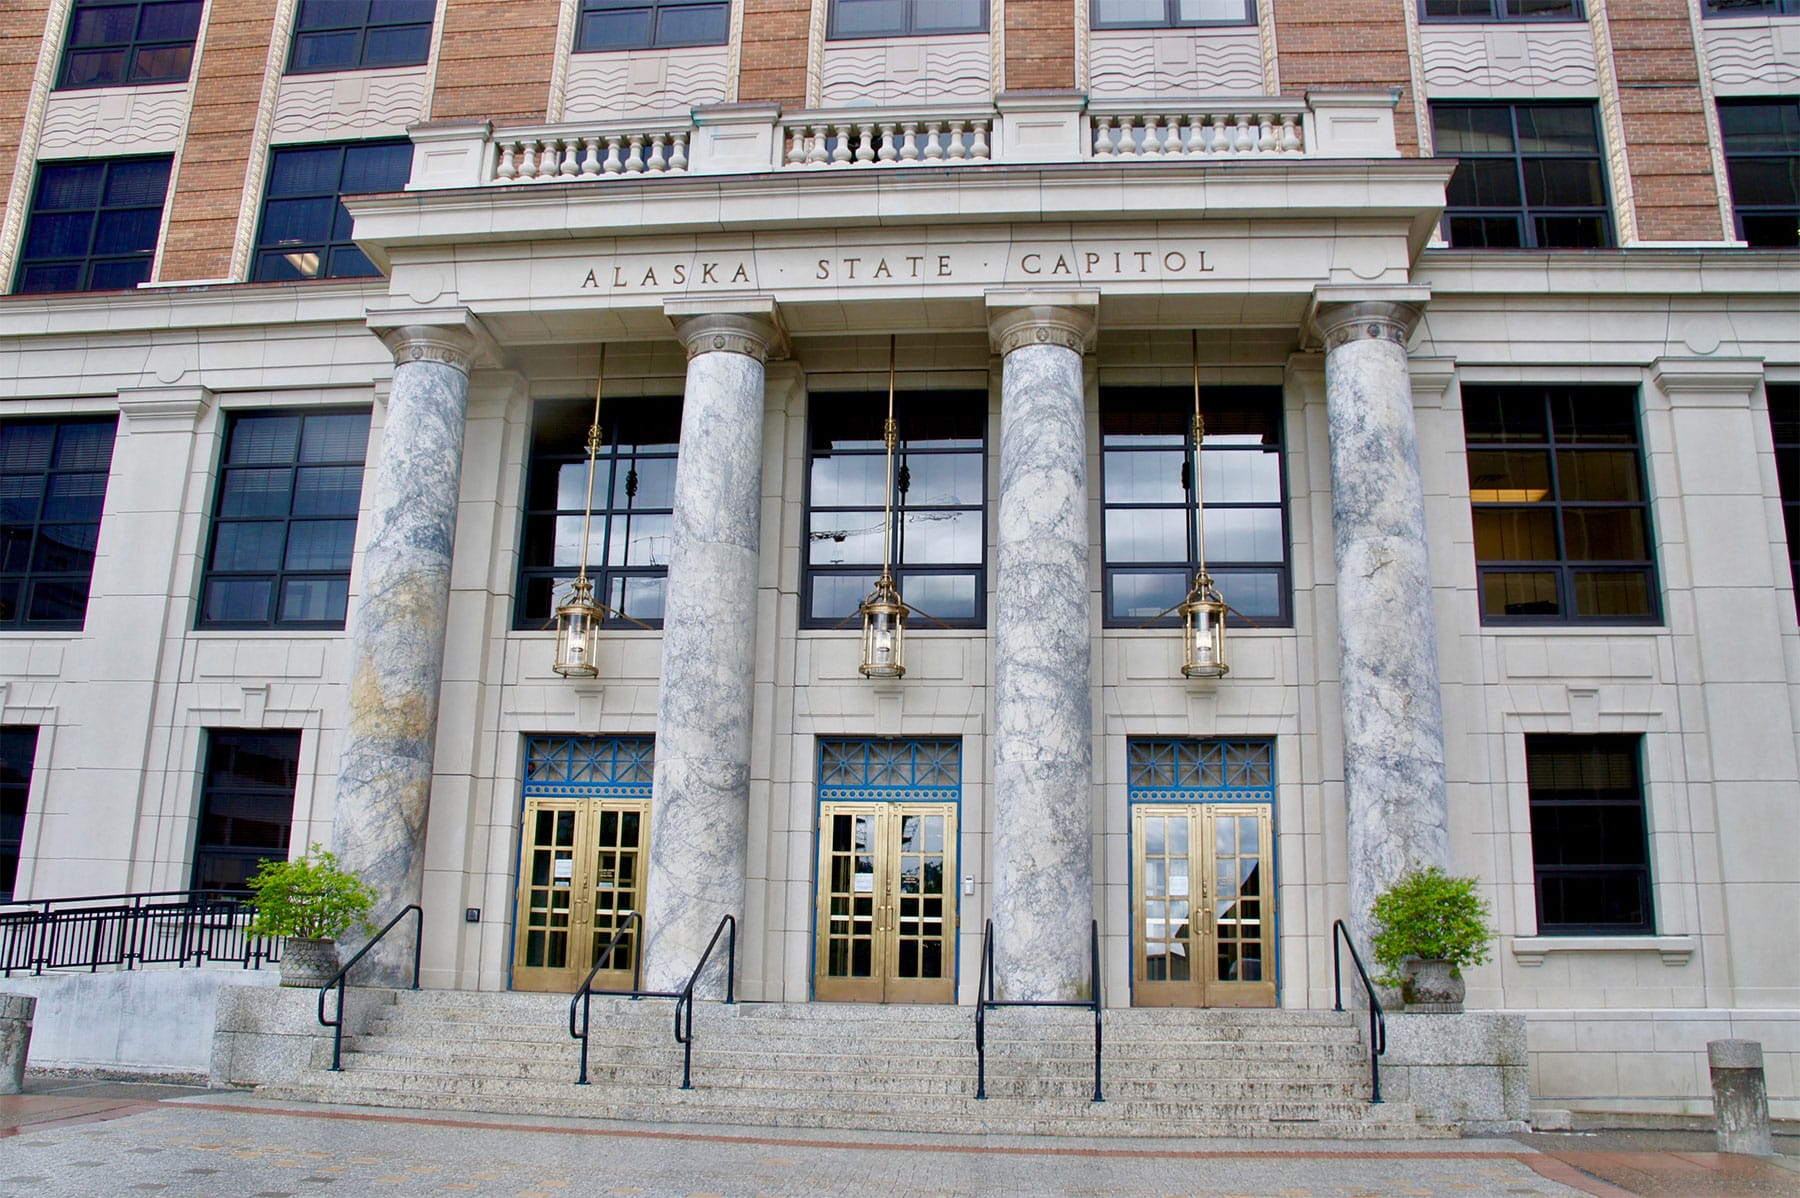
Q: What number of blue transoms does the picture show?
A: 3